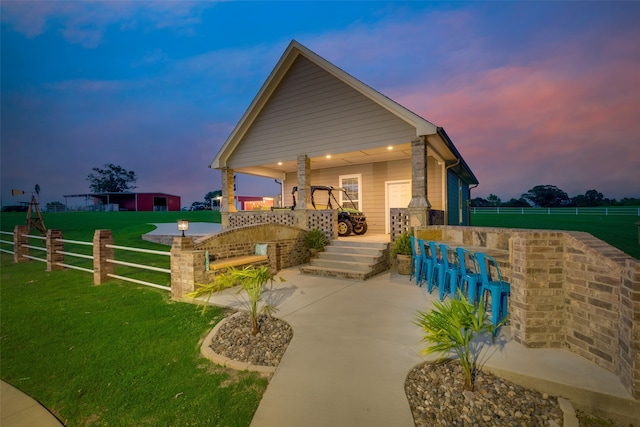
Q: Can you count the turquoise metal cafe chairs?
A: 6